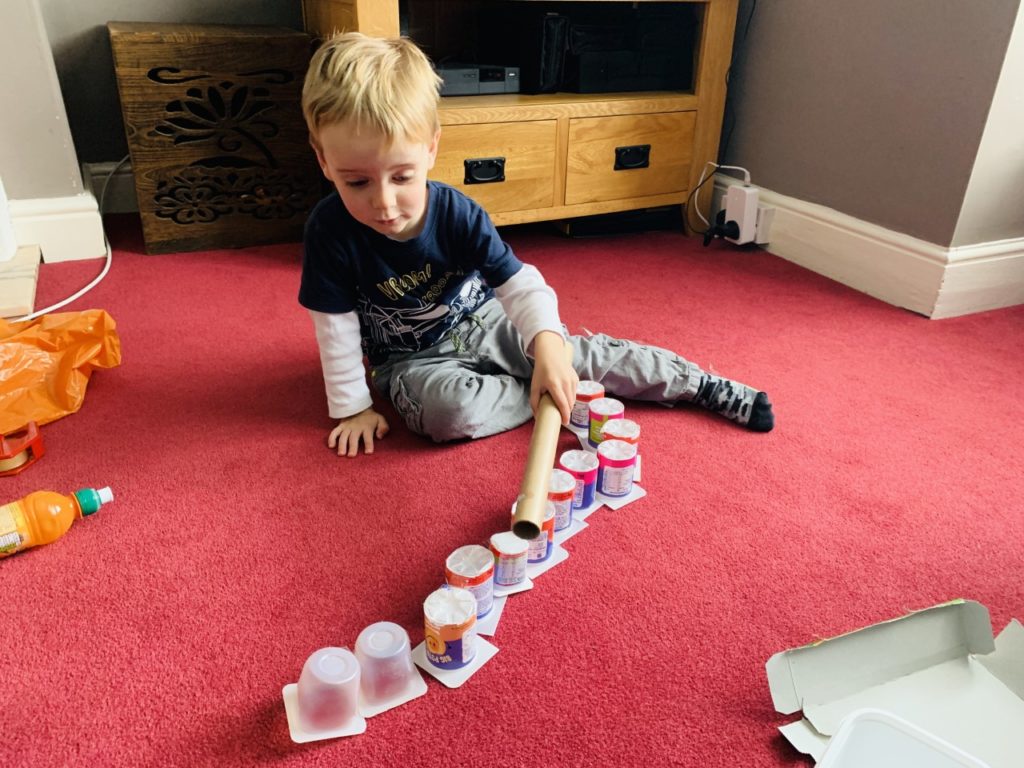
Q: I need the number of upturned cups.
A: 12